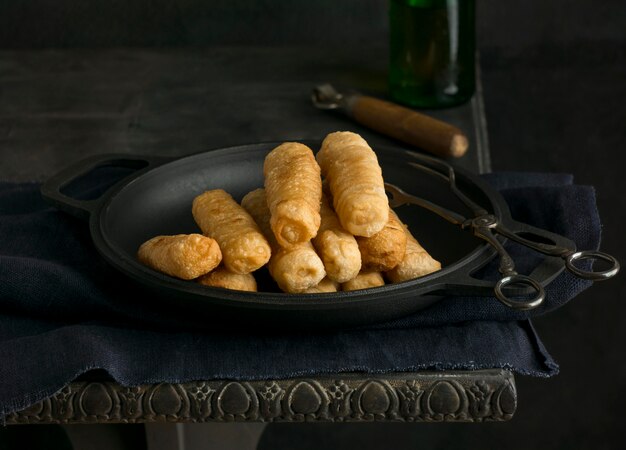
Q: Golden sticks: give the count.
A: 11